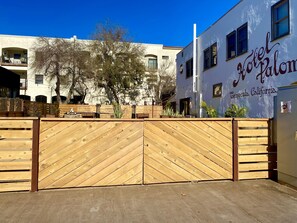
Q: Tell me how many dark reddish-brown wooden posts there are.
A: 2